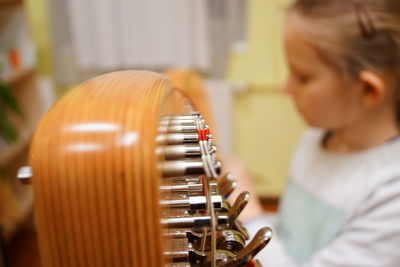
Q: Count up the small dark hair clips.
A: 1